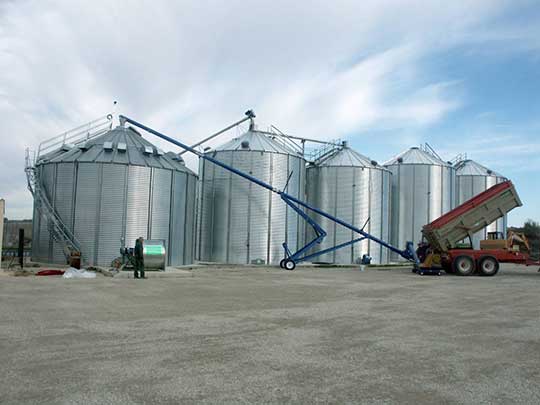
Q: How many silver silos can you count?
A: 5